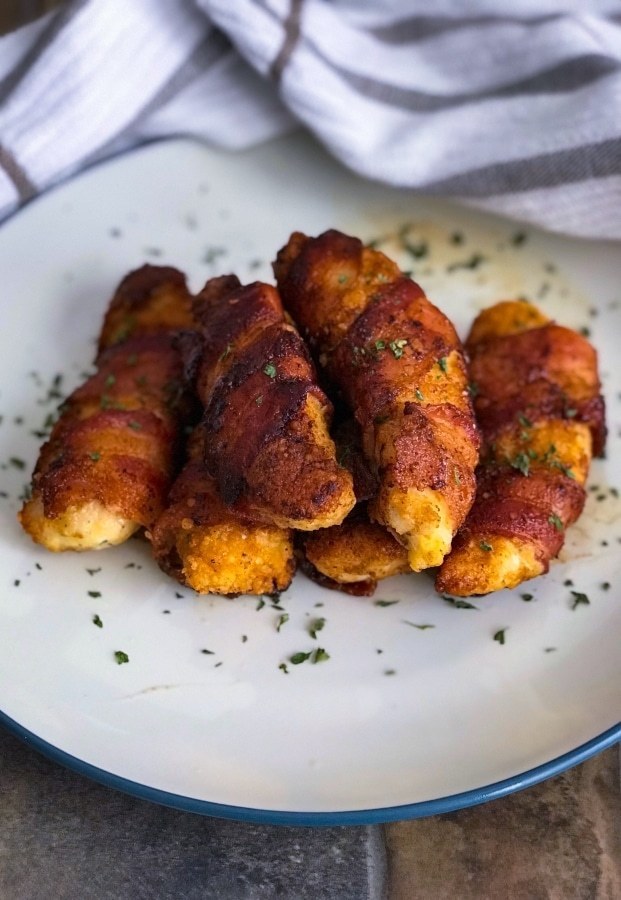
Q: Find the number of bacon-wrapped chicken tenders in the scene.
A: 6